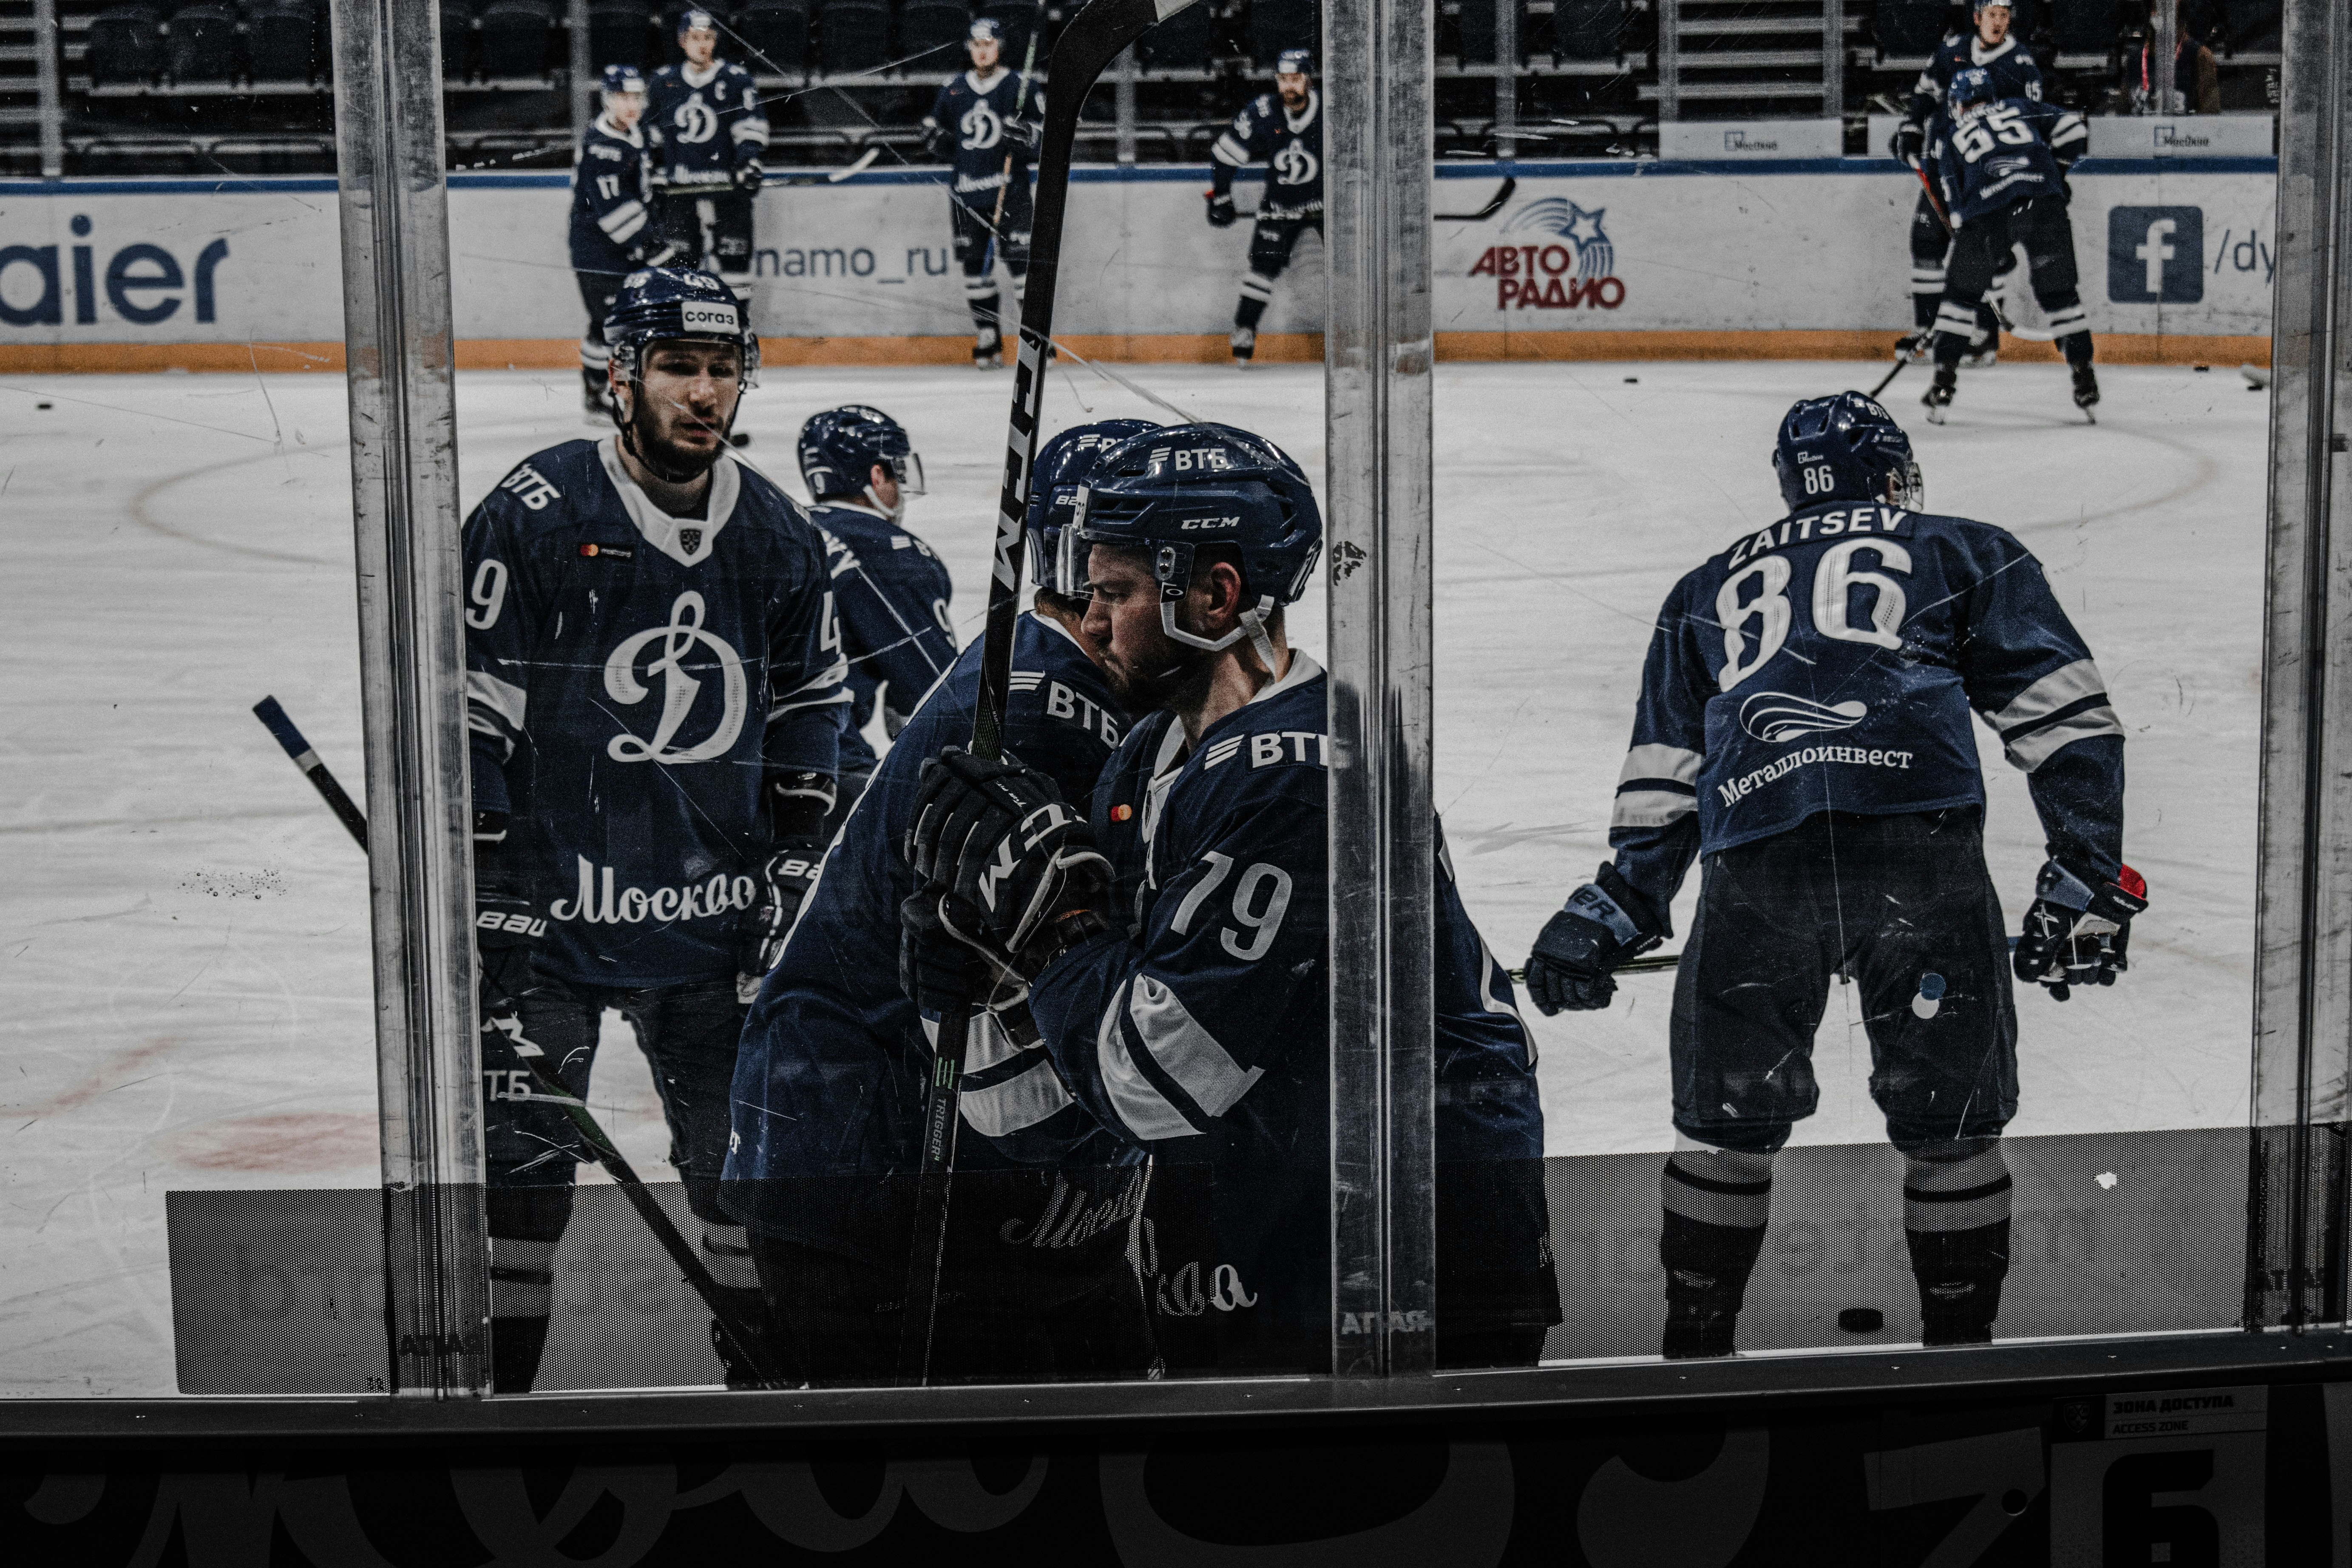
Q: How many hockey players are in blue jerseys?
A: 11